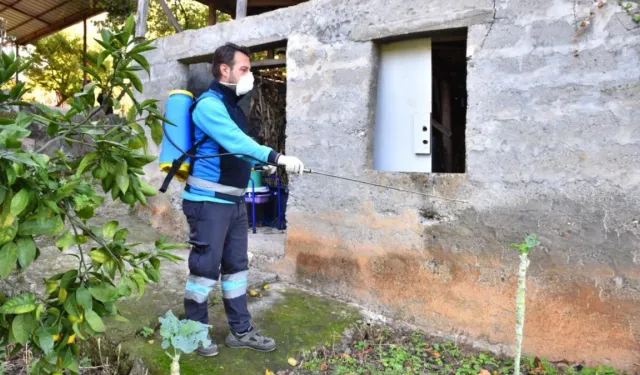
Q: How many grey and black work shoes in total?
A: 2